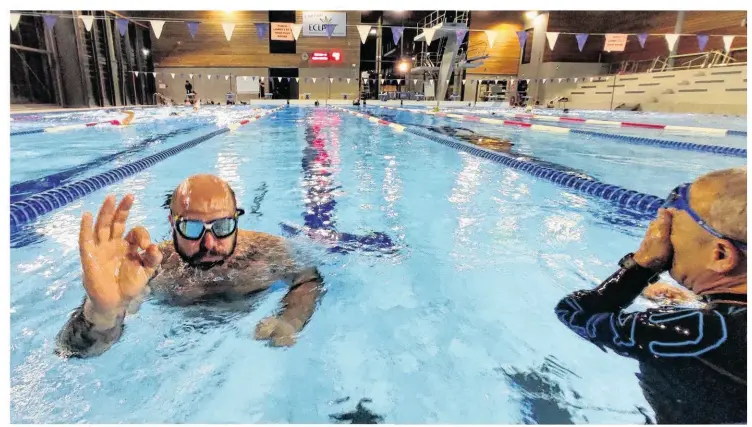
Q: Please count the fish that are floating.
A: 0